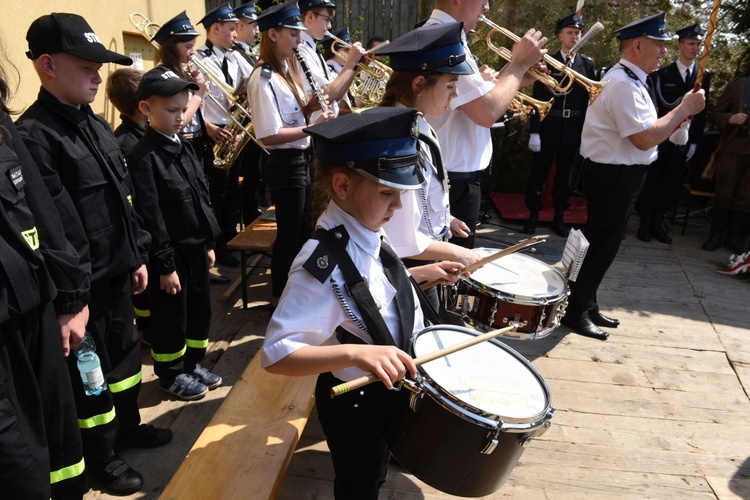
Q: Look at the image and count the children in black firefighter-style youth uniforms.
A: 4